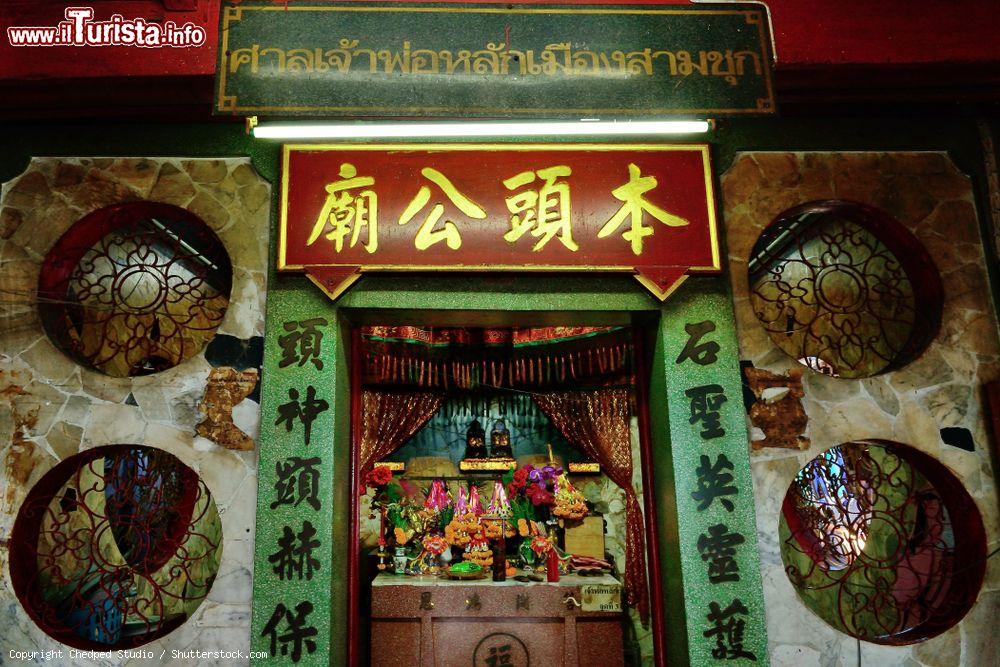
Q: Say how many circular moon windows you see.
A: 4